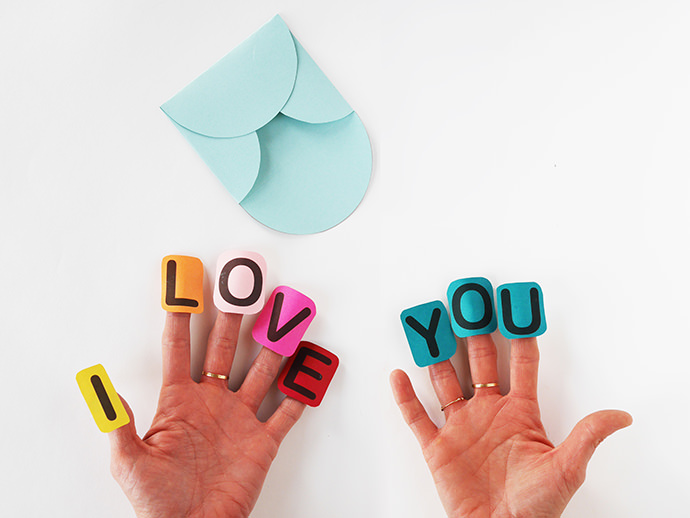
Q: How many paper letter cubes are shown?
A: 8